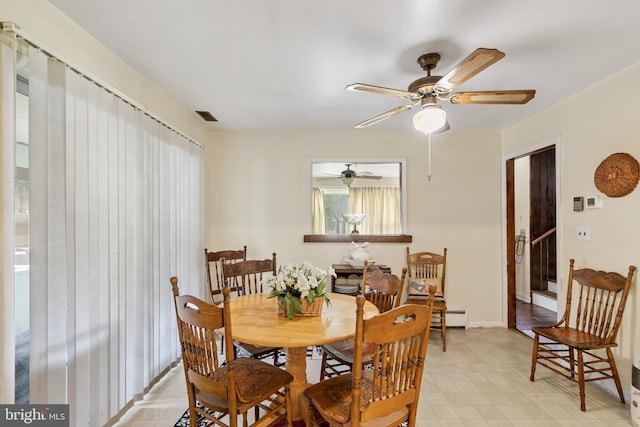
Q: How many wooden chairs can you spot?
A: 7